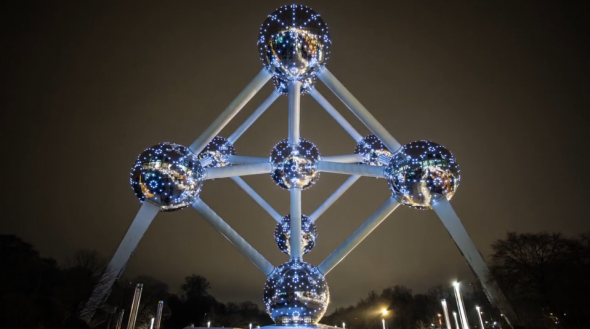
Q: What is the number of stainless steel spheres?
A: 9